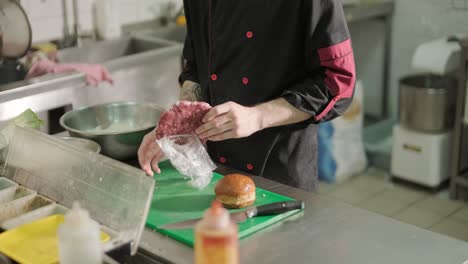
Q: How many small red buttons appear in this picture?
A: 5